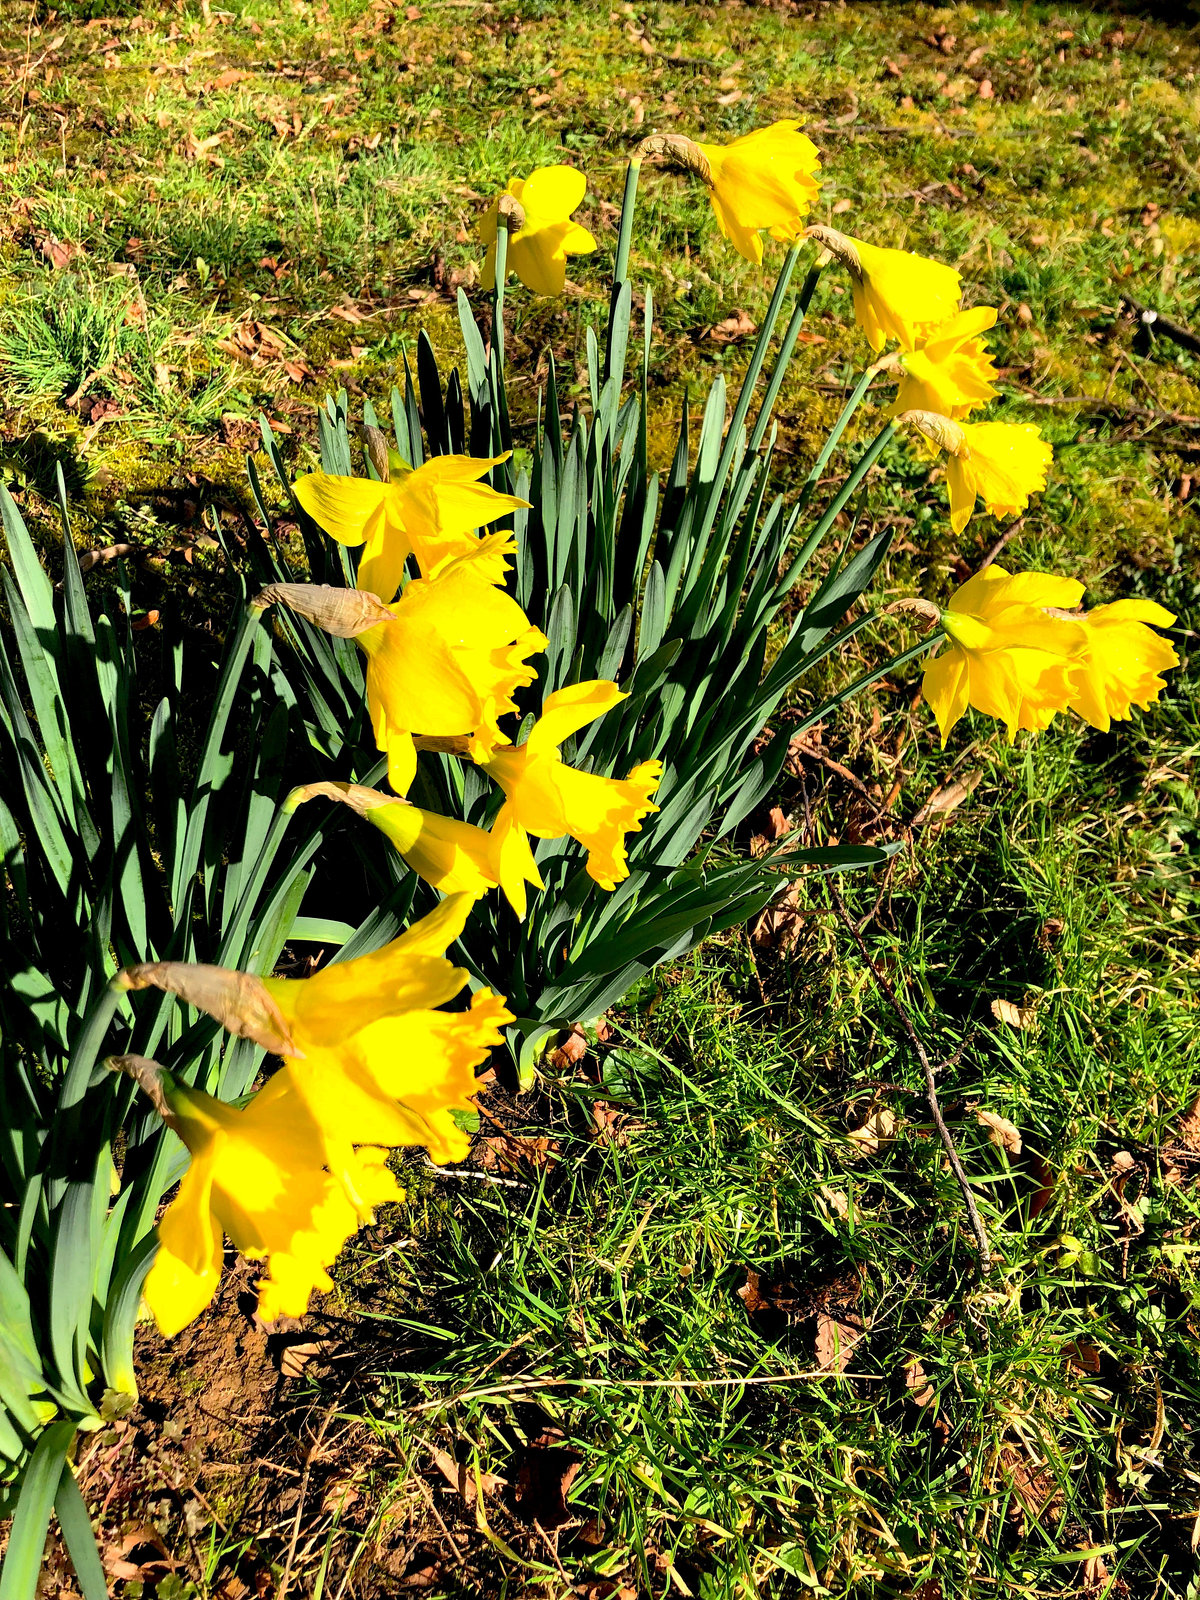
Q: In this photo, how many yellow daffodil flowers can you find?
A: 13